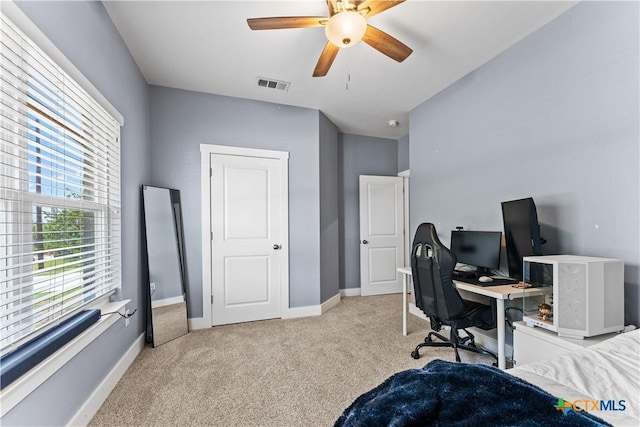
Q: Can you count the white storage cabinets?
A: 1